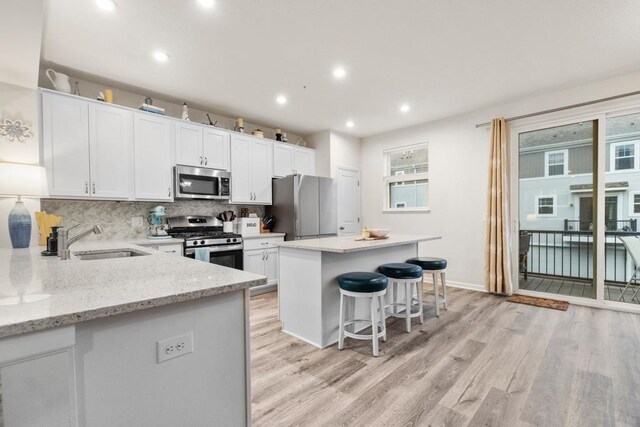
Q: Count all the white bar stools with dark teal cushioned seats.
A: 3